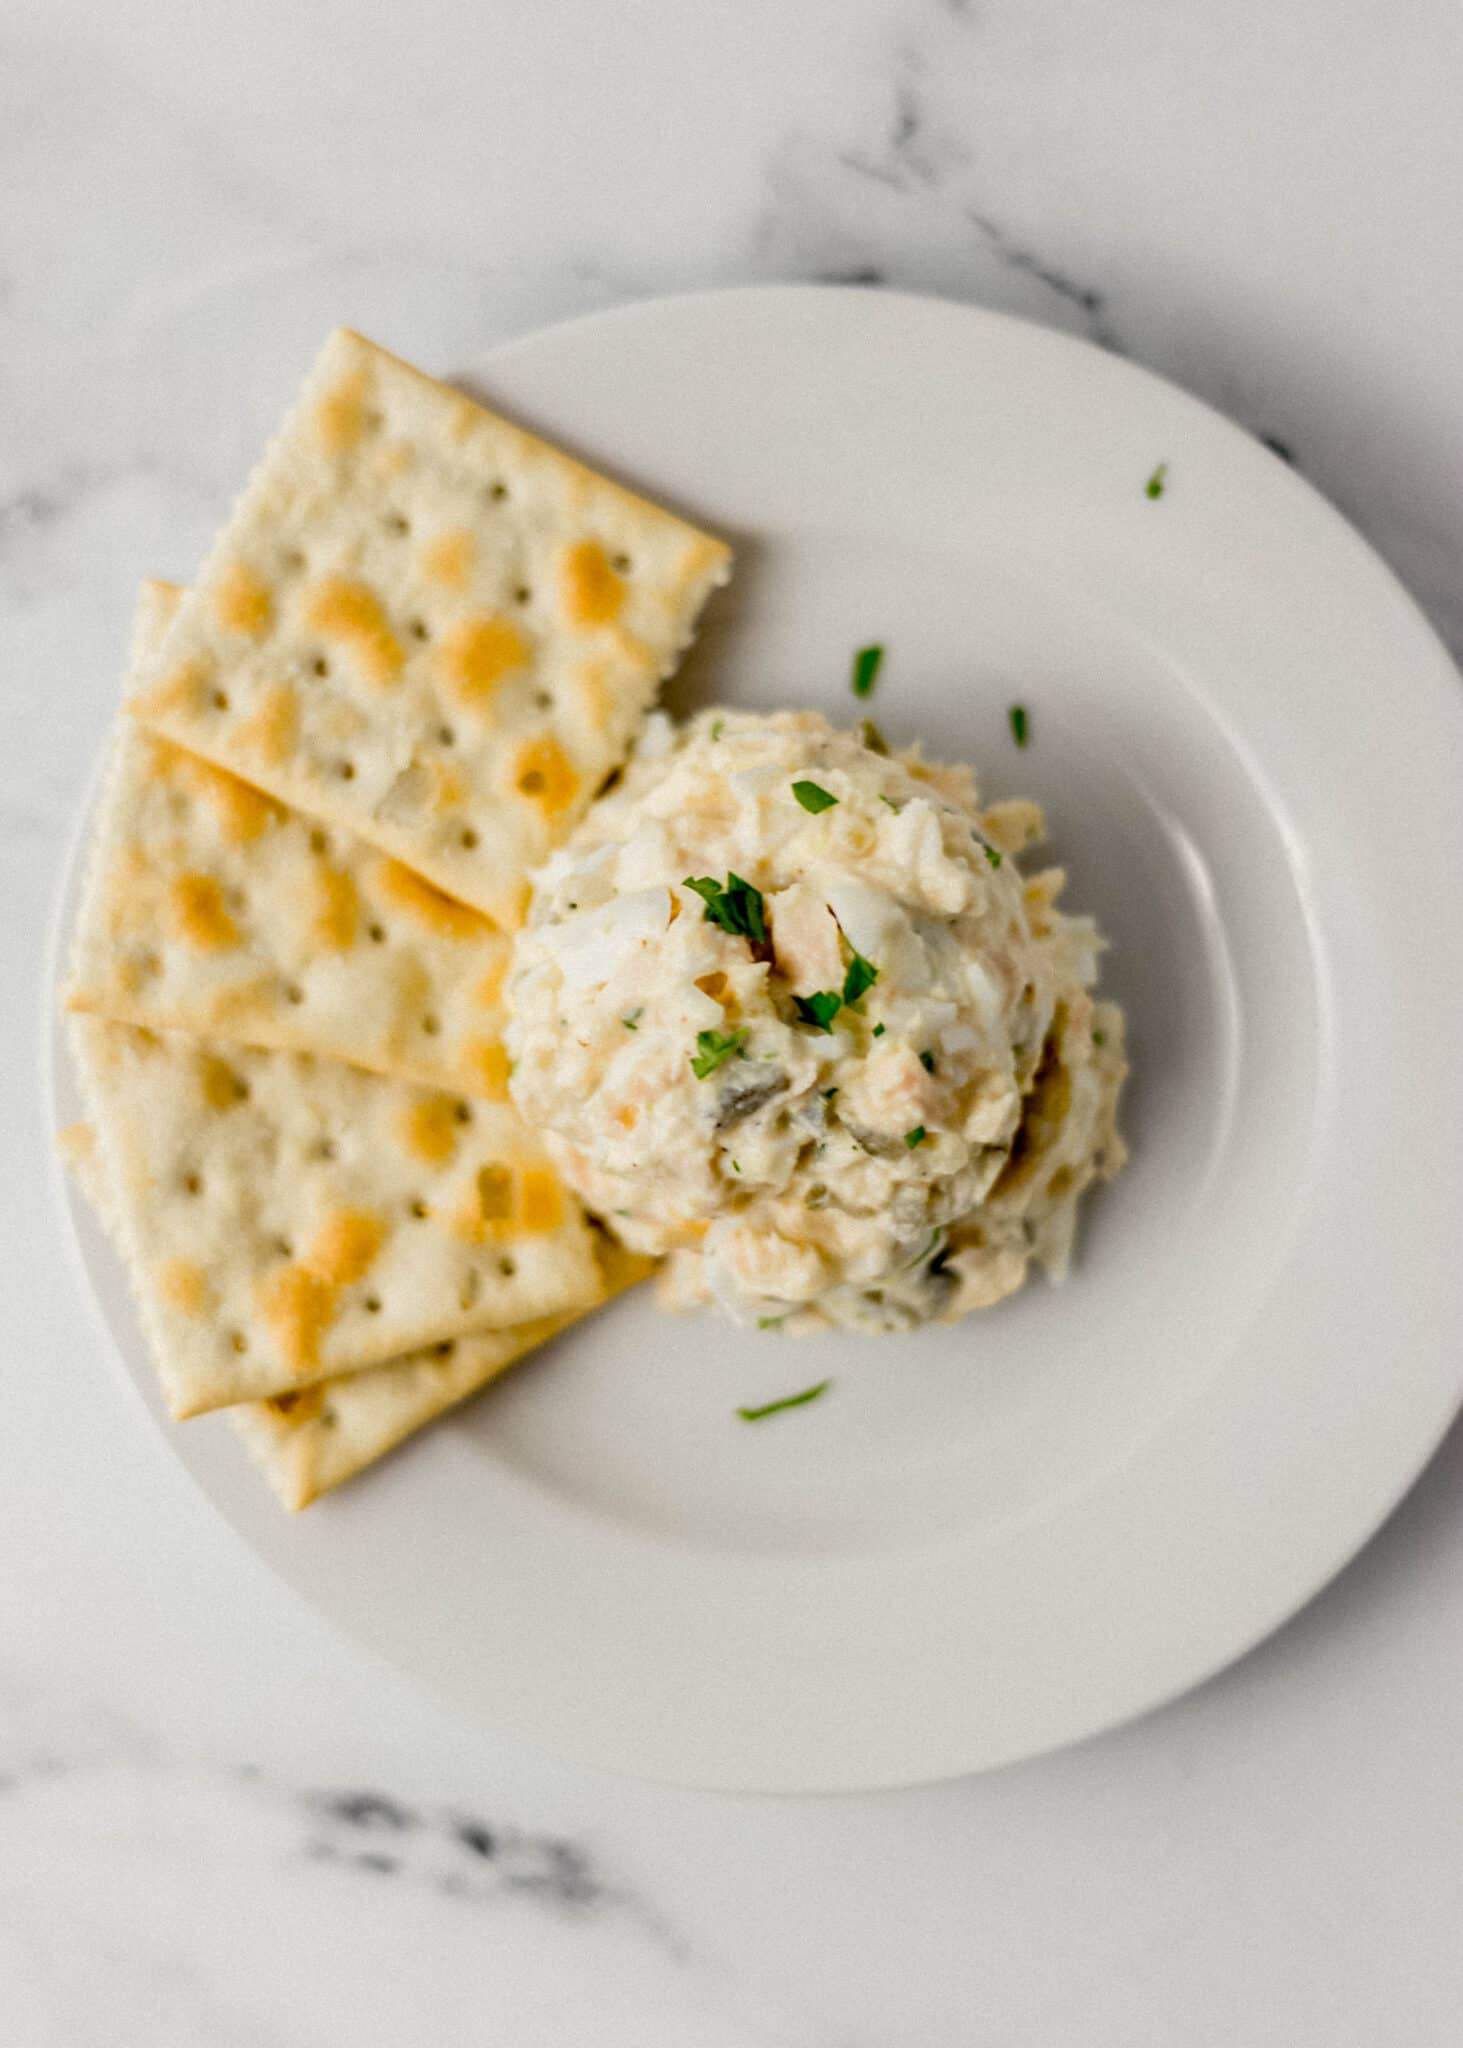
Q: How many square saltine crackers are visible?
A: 4